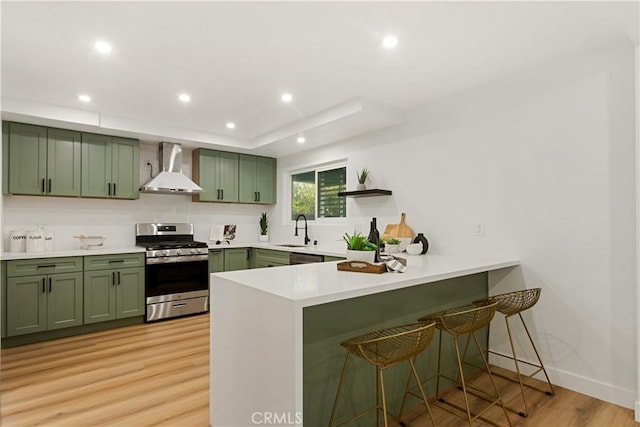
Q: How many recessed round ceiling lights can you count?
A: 7